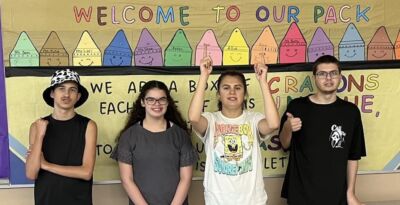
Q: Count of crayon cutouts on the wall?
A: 14